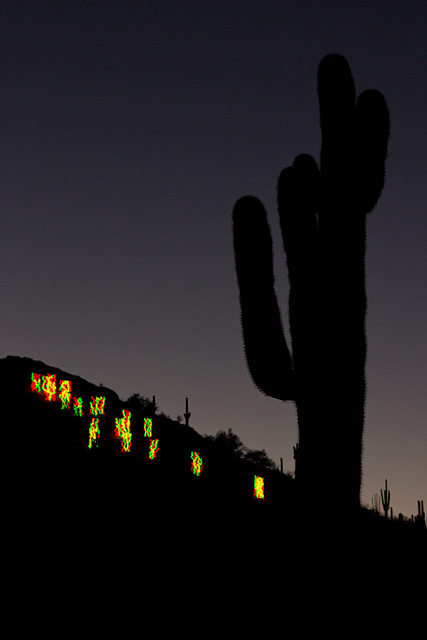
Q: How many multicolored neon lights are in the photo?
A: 11